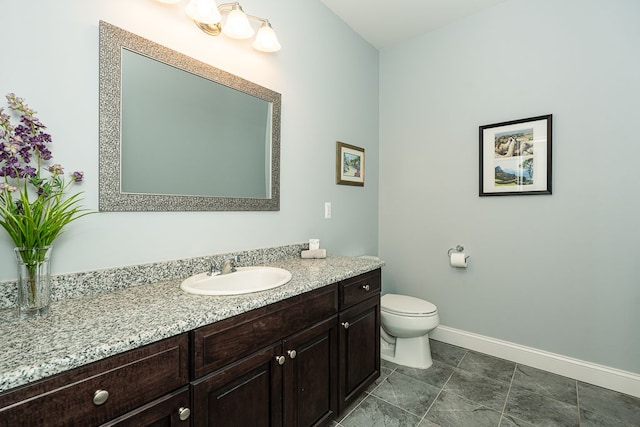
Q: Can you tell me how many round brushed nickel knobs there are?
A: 6